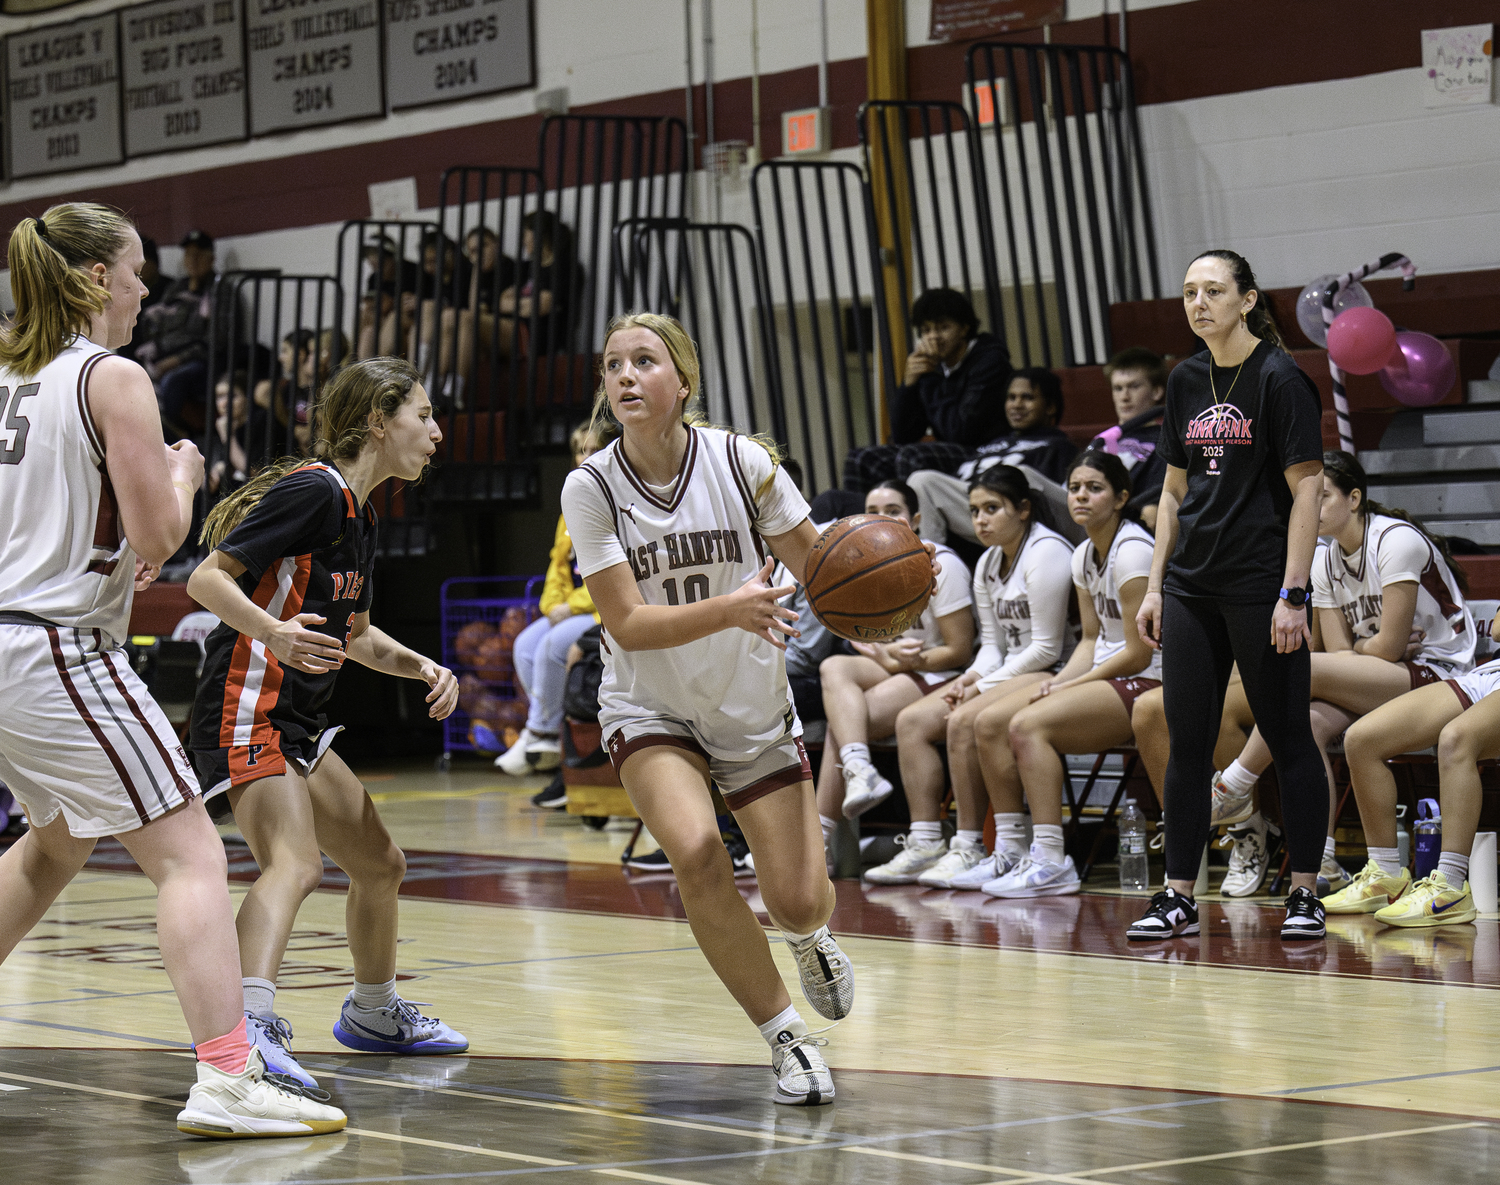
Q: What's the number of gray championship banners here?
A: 4